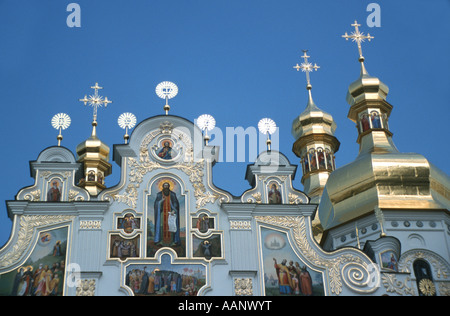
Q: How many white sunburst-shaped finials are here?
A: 5